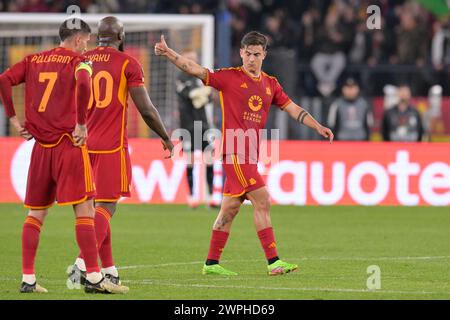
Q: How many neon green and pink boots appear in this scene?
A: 2